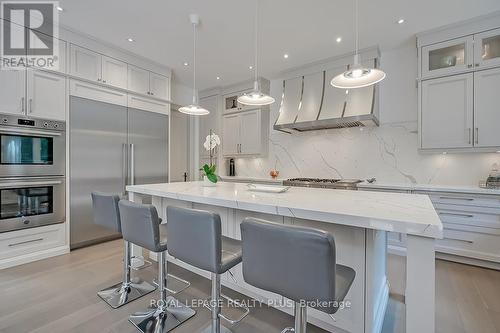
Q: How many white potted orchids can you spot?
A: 1